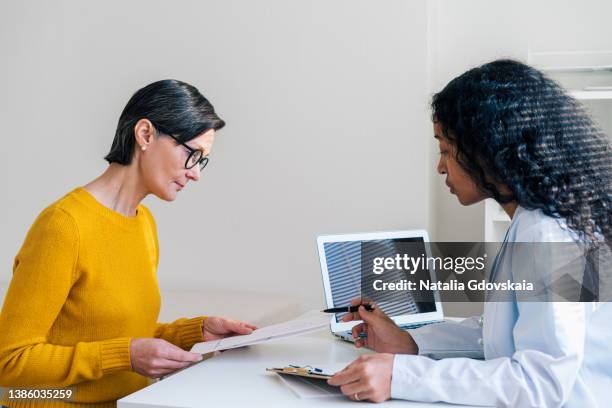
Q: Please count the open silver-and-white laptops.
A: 1